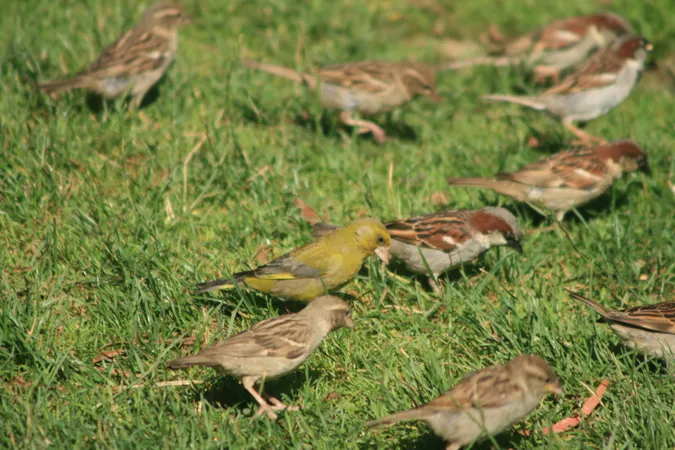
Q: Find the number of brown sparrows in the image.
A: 9